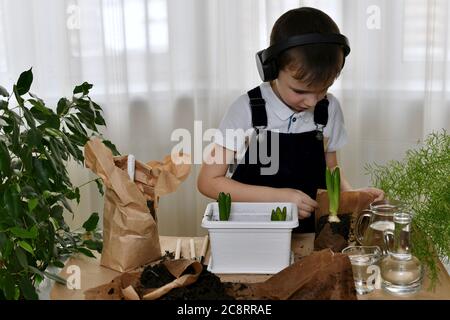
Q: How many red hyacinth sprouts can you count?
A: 0